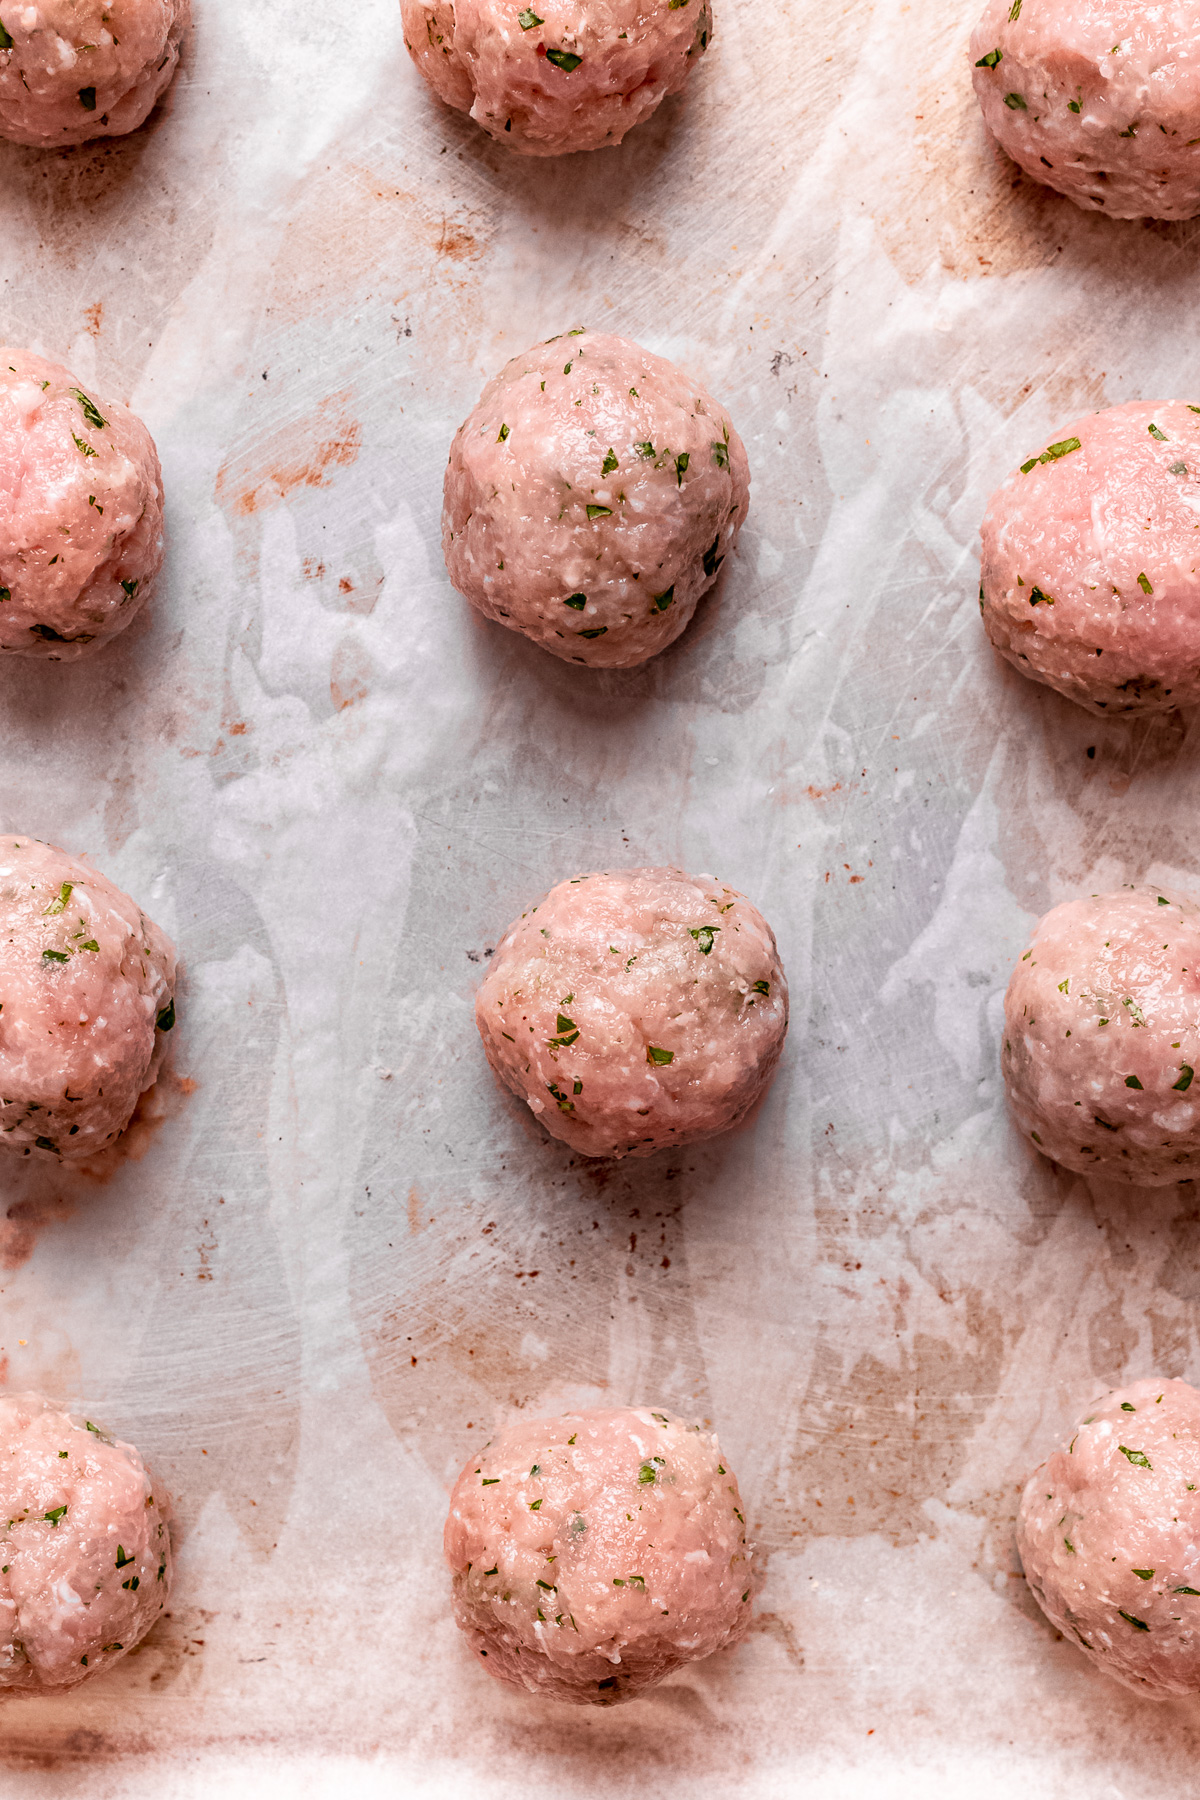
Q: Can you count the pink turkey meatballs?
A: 12